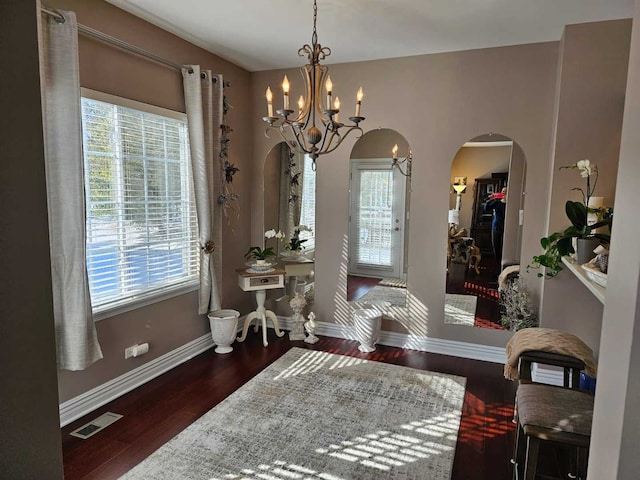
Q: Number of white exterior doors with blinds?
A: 1